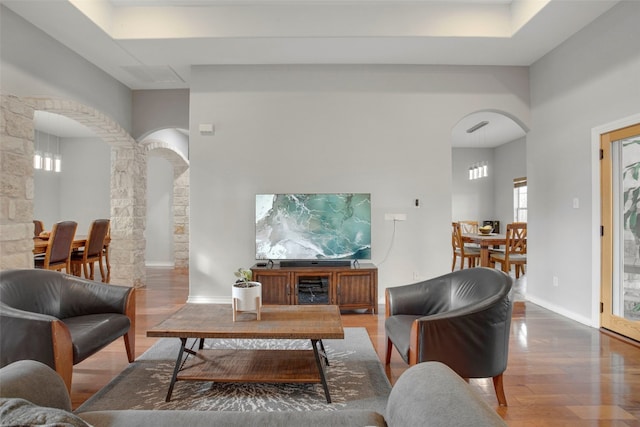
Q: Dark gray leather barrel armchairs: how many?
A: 2